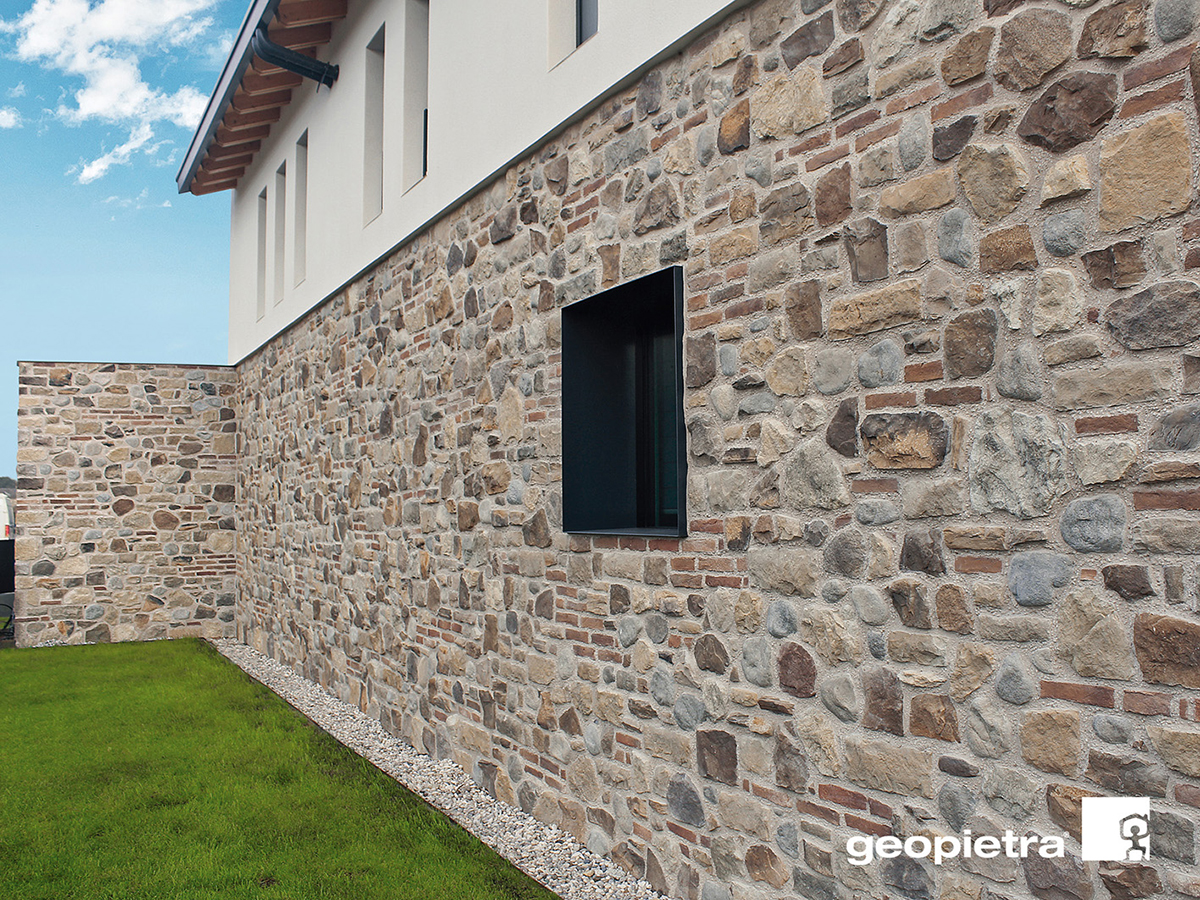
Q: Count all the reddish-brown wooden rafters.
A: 11